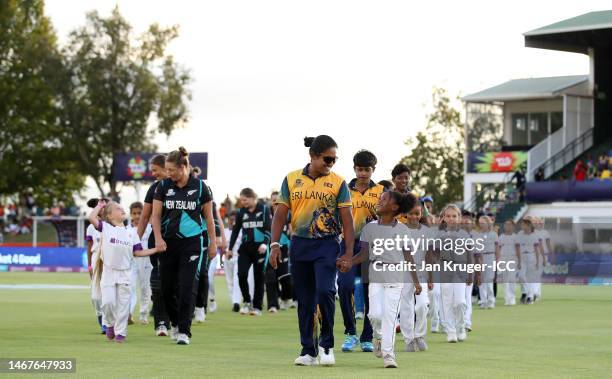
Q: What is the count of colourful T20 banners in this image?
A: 2